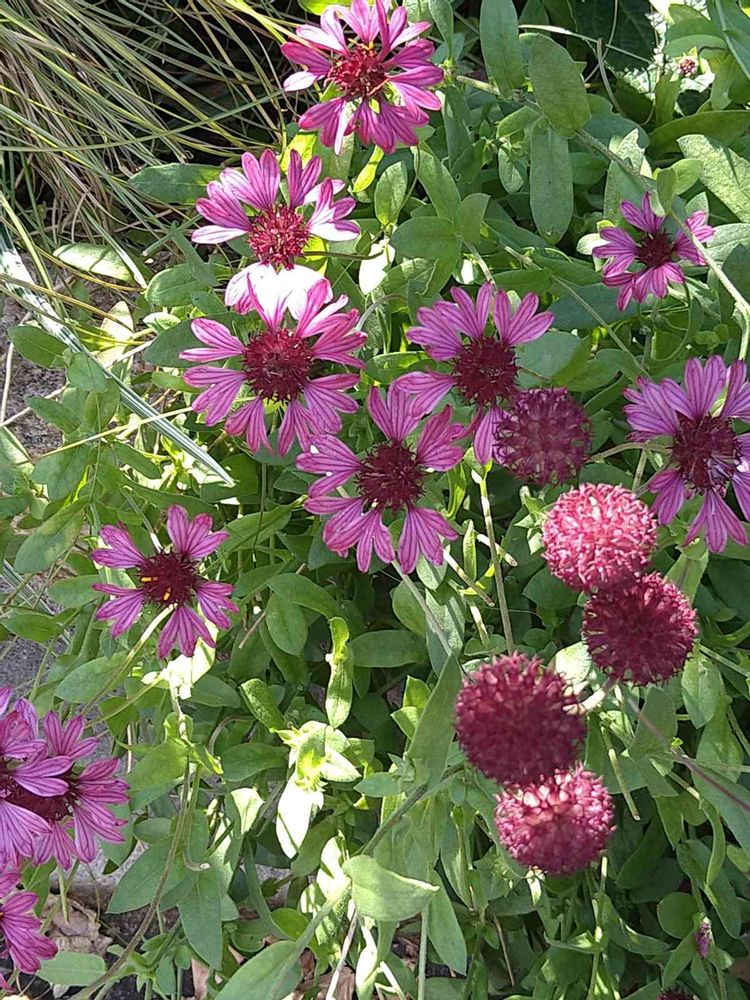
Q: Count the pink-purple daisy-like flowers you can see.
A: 11